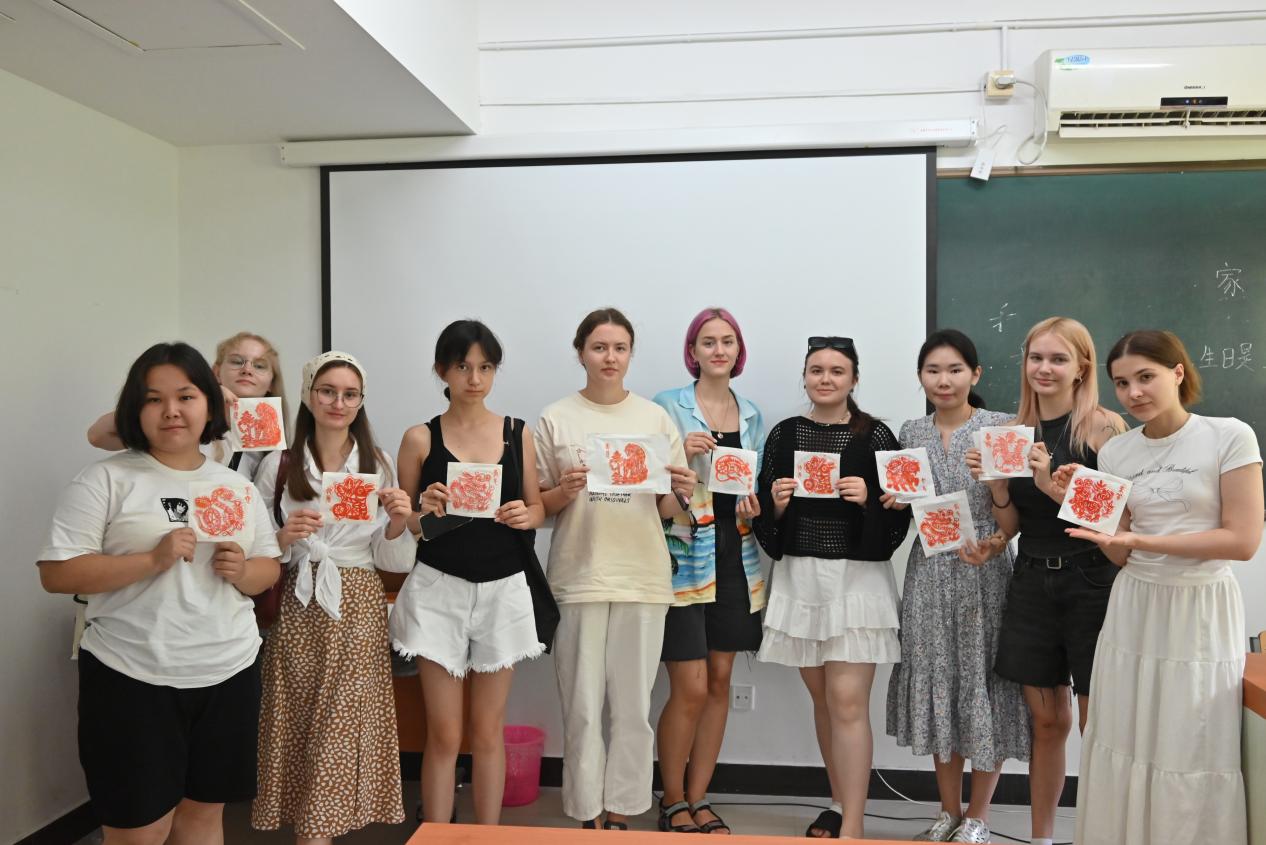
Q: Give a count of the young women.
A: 10